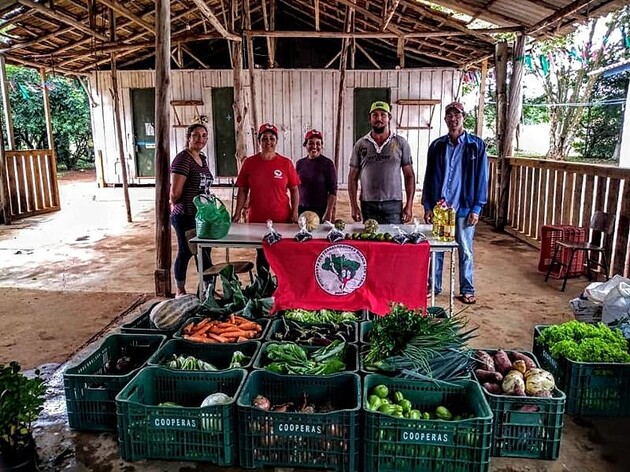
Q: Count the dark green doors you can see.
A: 3